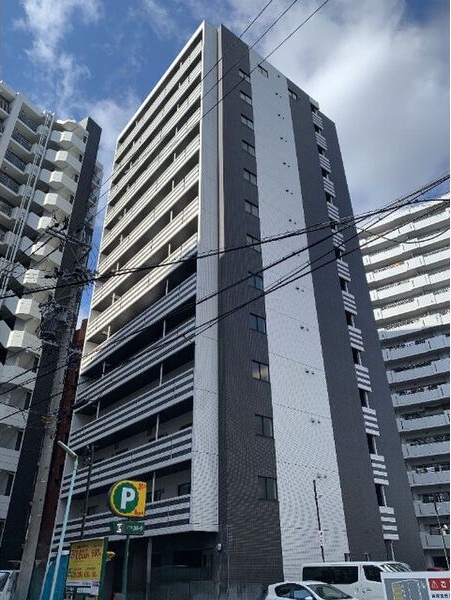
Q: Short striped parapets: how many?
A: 13